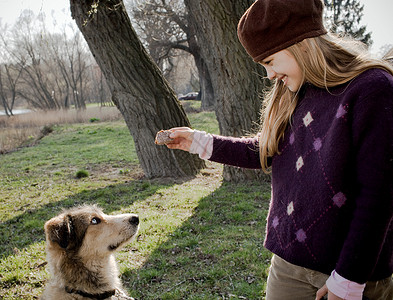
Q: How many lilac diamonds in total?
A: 6